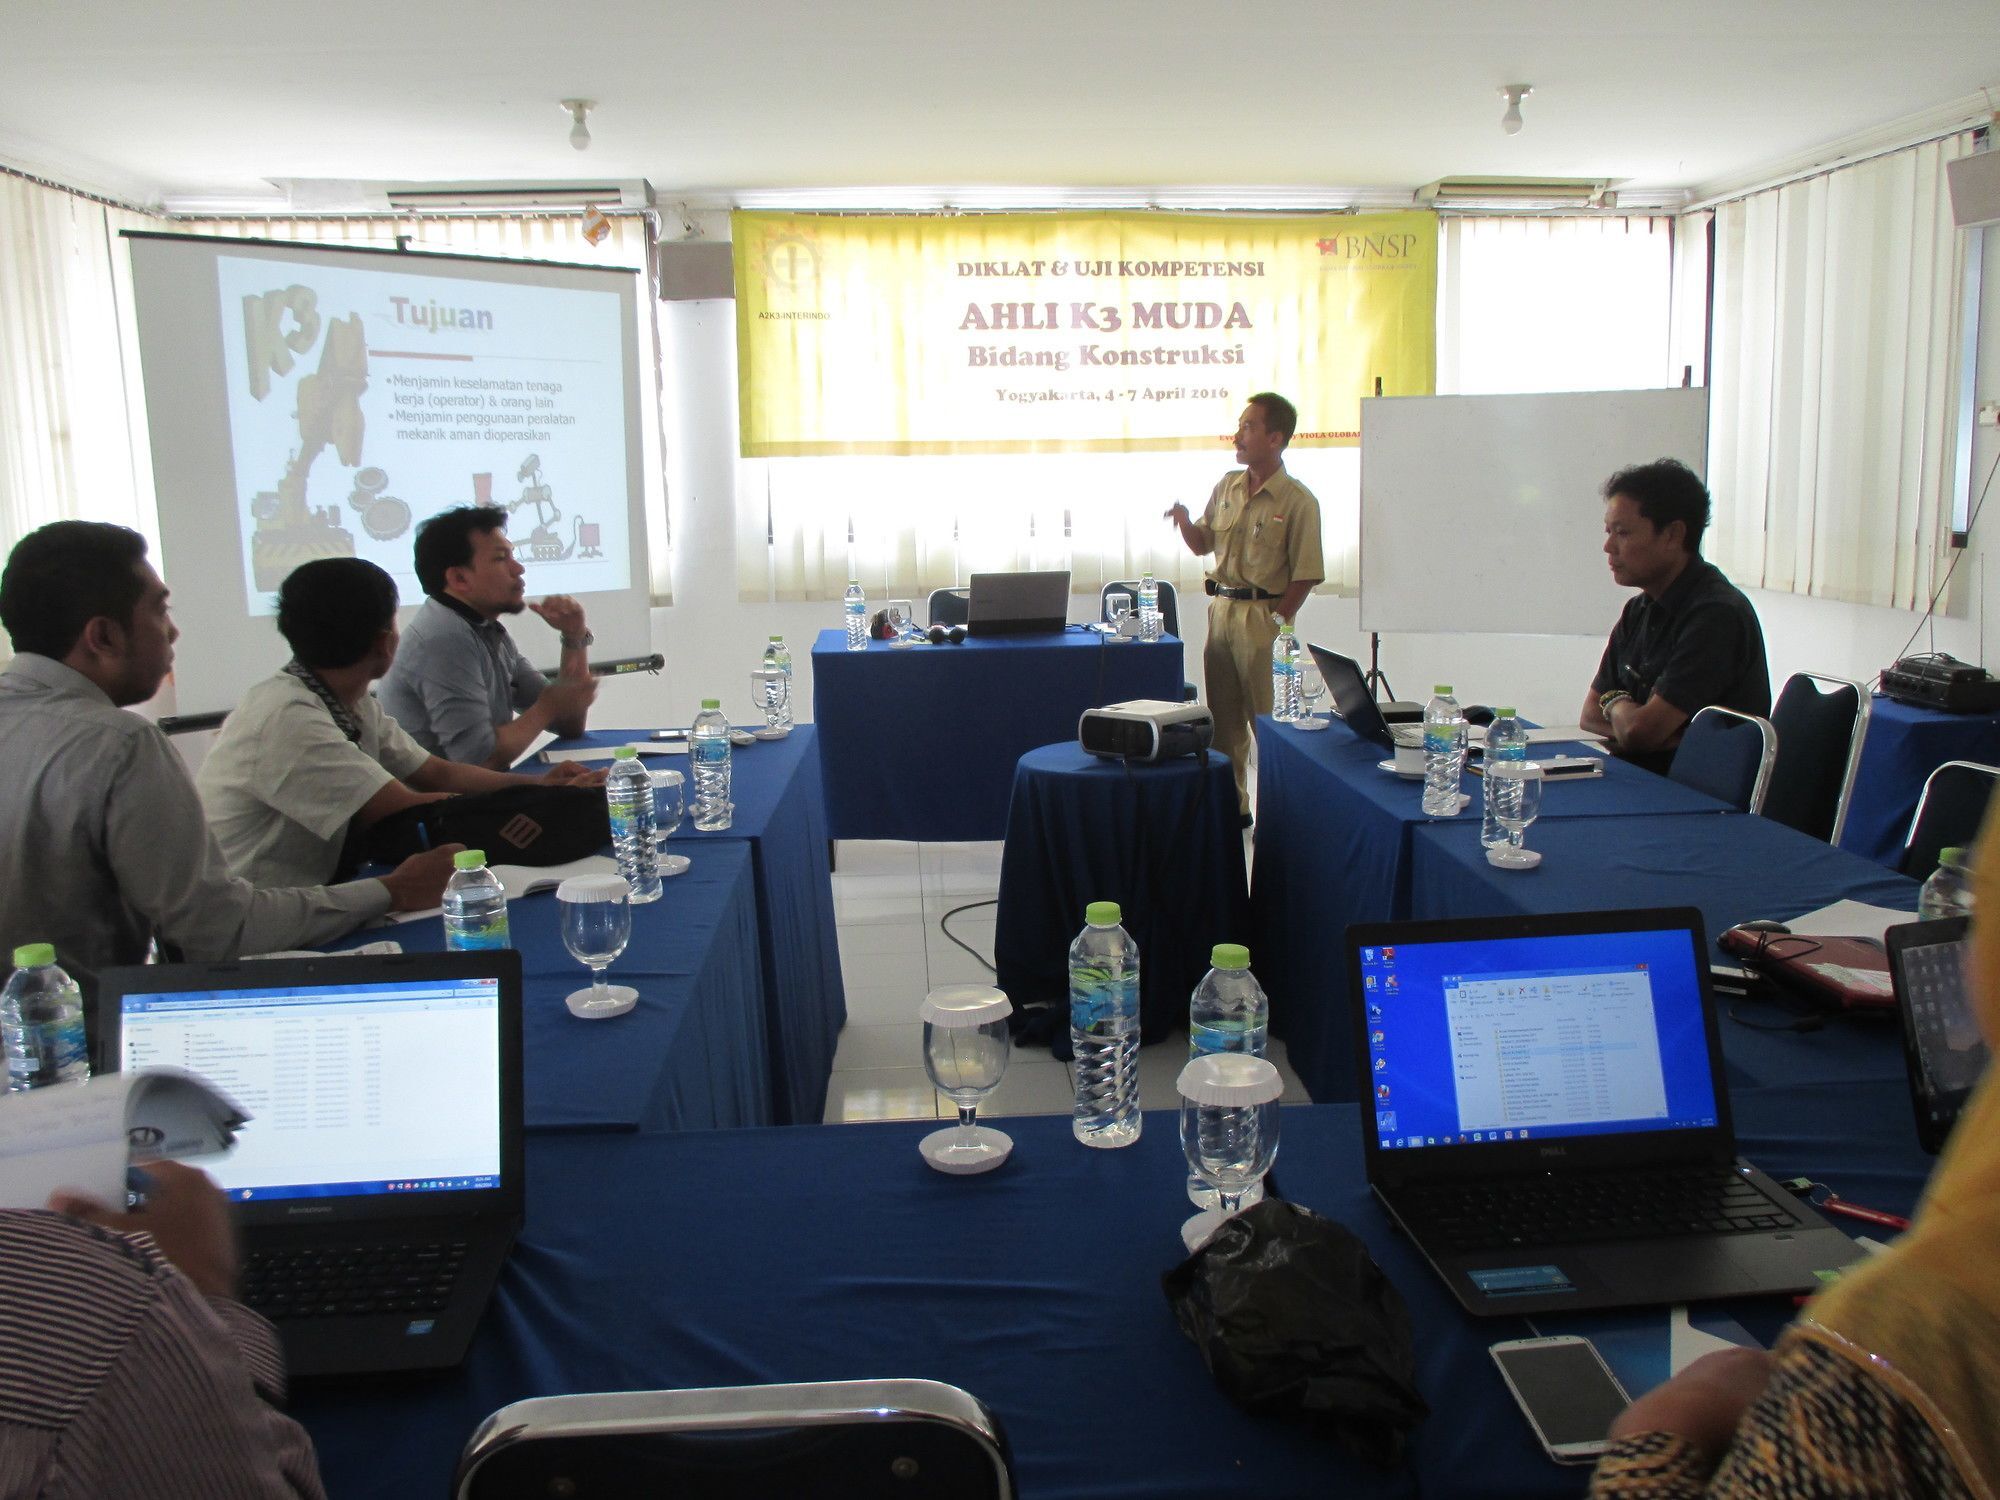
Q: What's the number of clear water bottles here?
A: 13